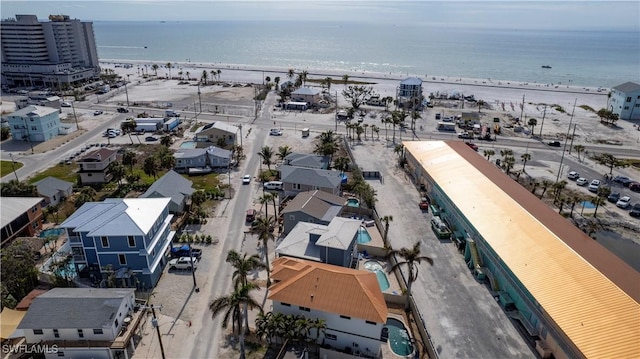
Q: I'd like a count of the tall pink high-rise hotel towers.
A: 0